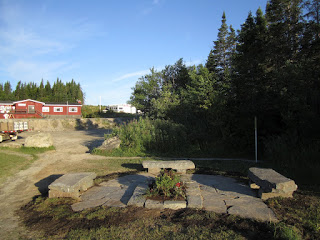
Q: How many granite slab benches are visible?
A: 3